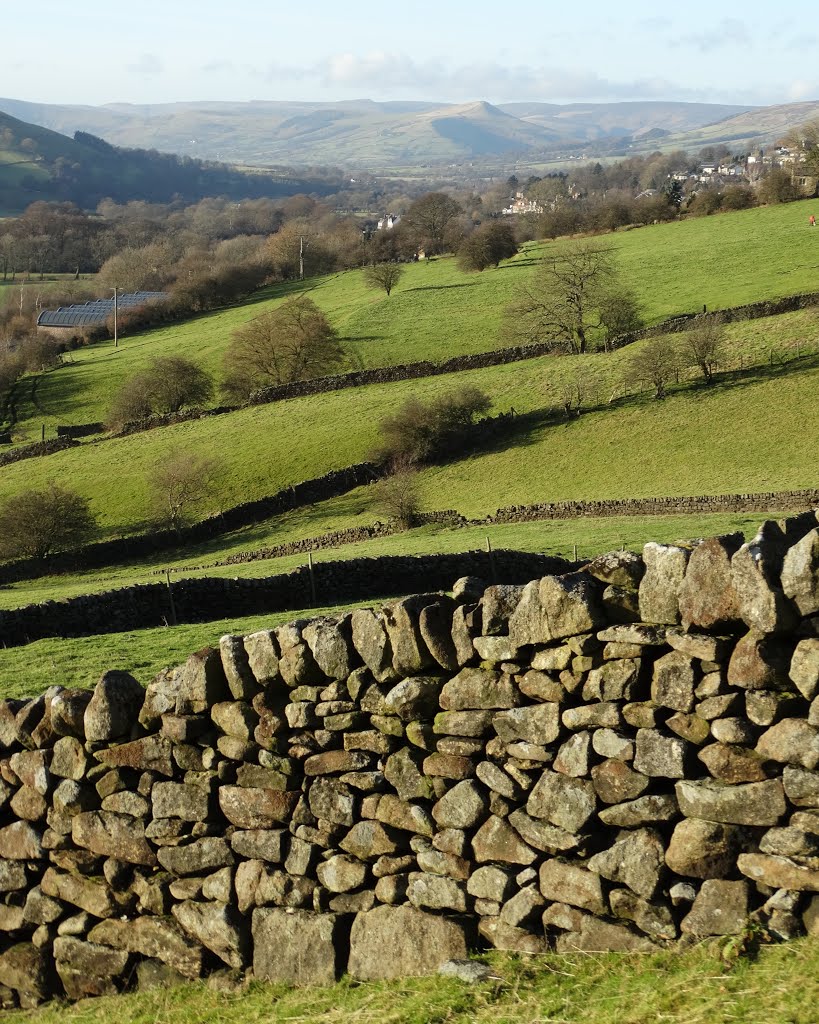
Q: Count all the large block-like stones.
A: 2